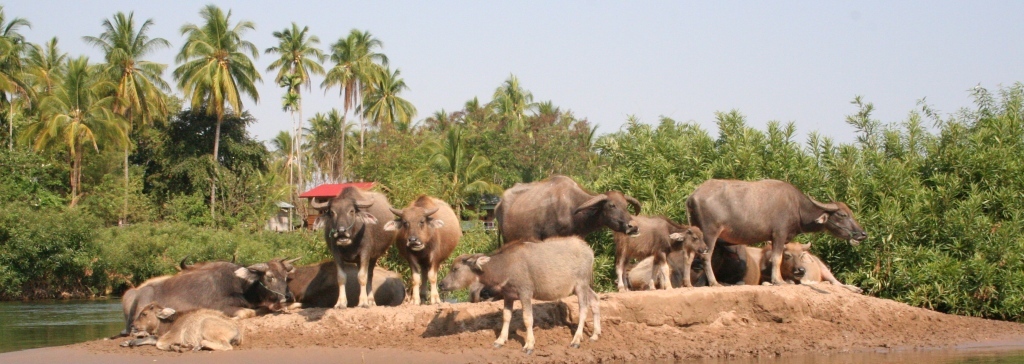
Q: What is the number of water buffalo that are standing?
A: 6